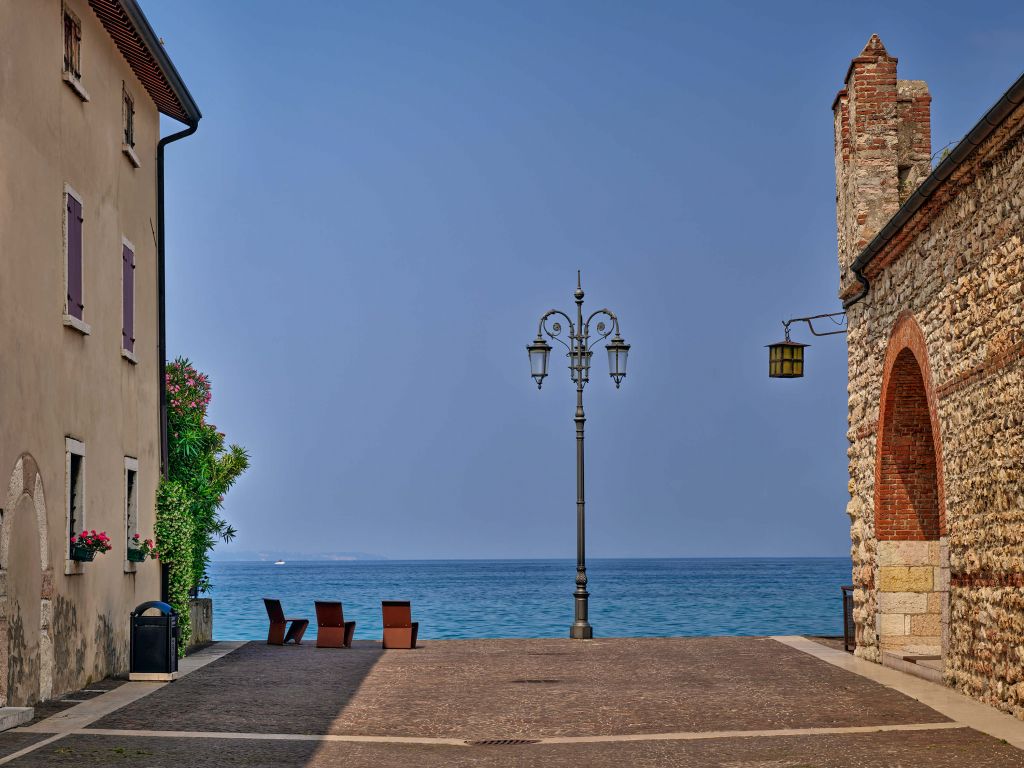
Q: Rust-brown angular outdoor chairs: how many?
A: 3